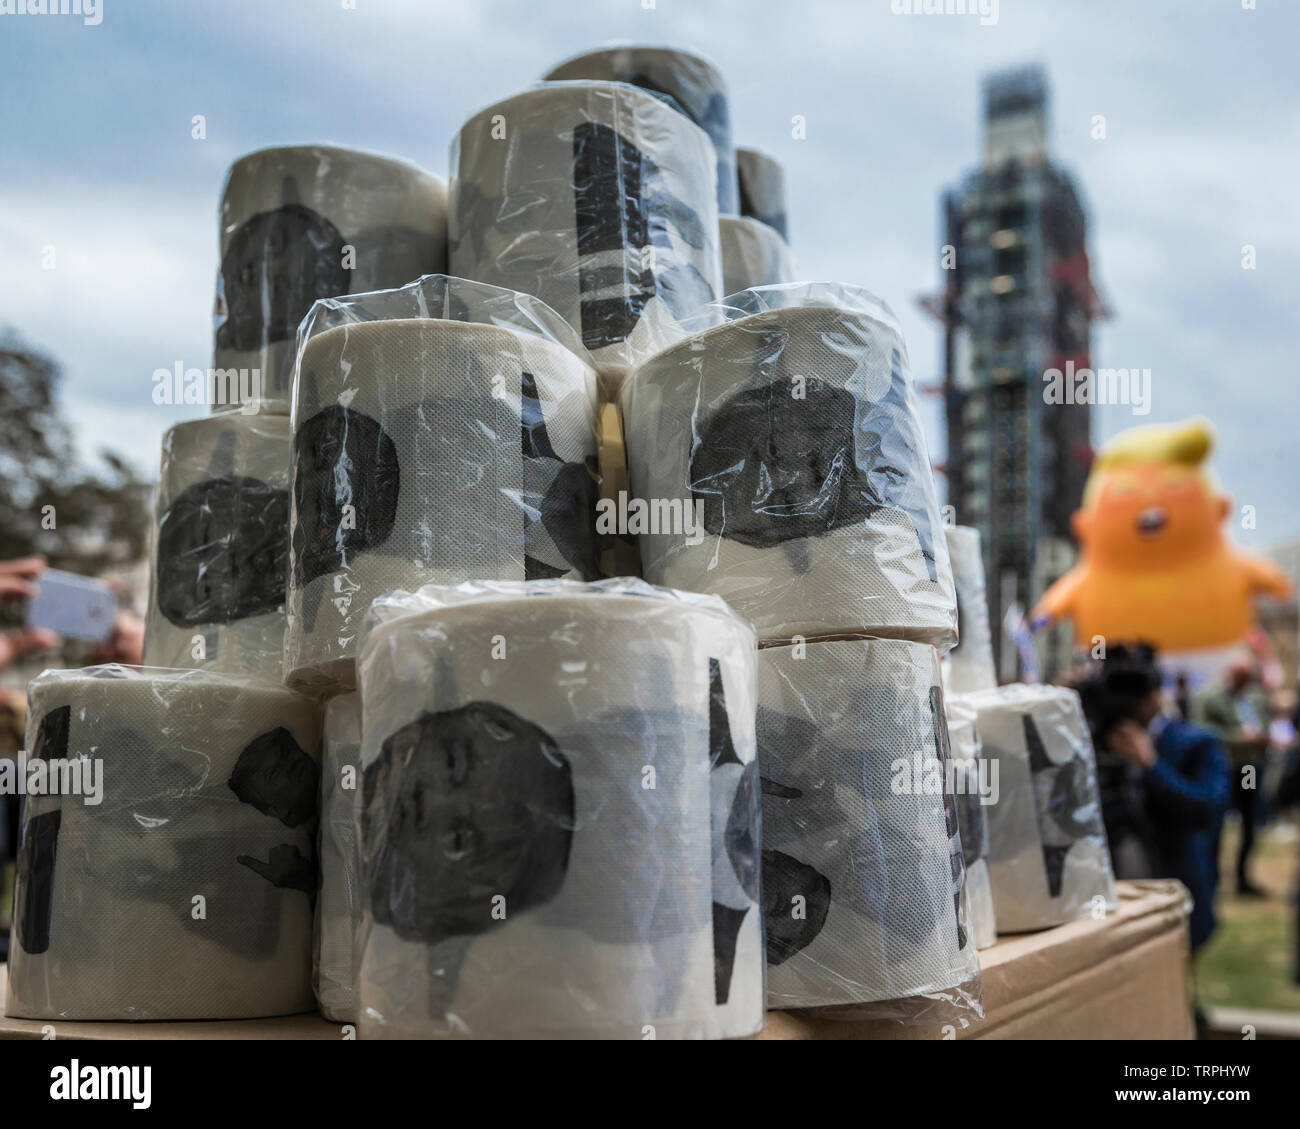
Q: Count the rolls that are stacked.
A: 15